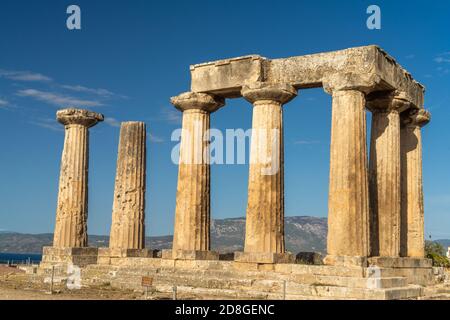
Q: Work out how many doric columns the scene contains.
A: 7